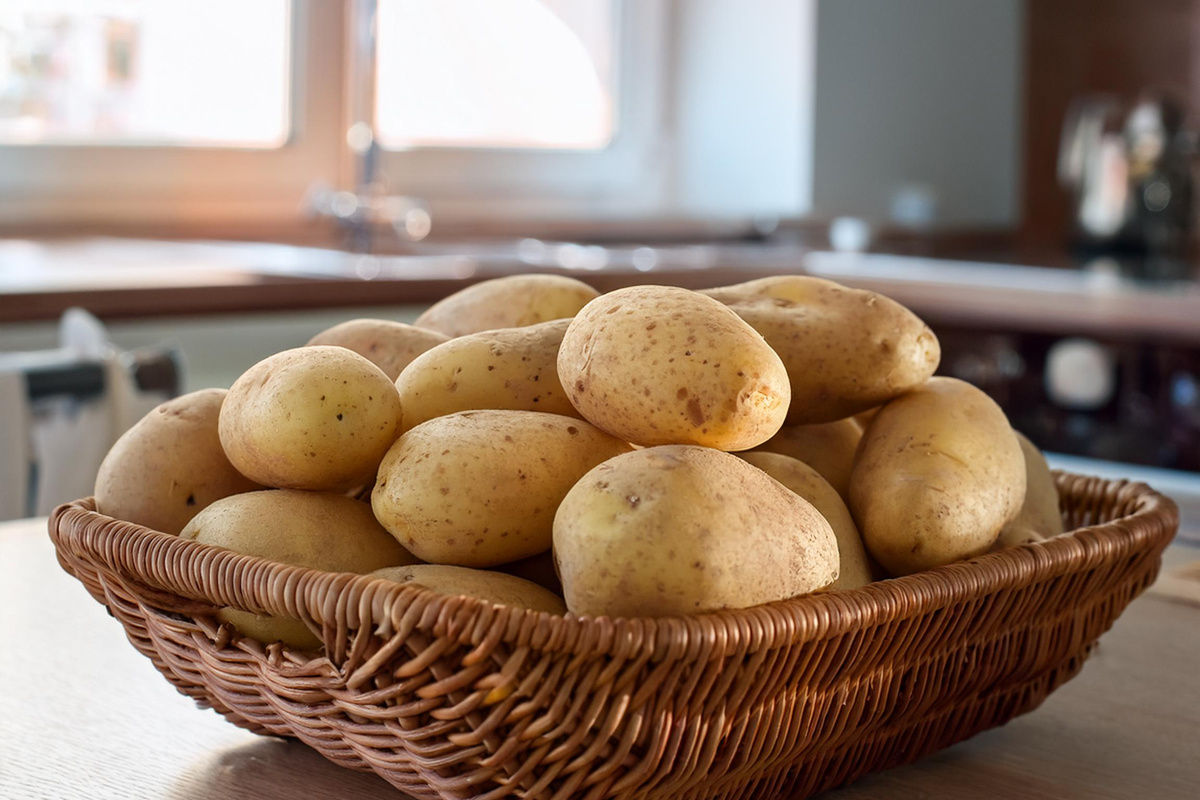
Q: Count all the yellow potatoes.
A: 15